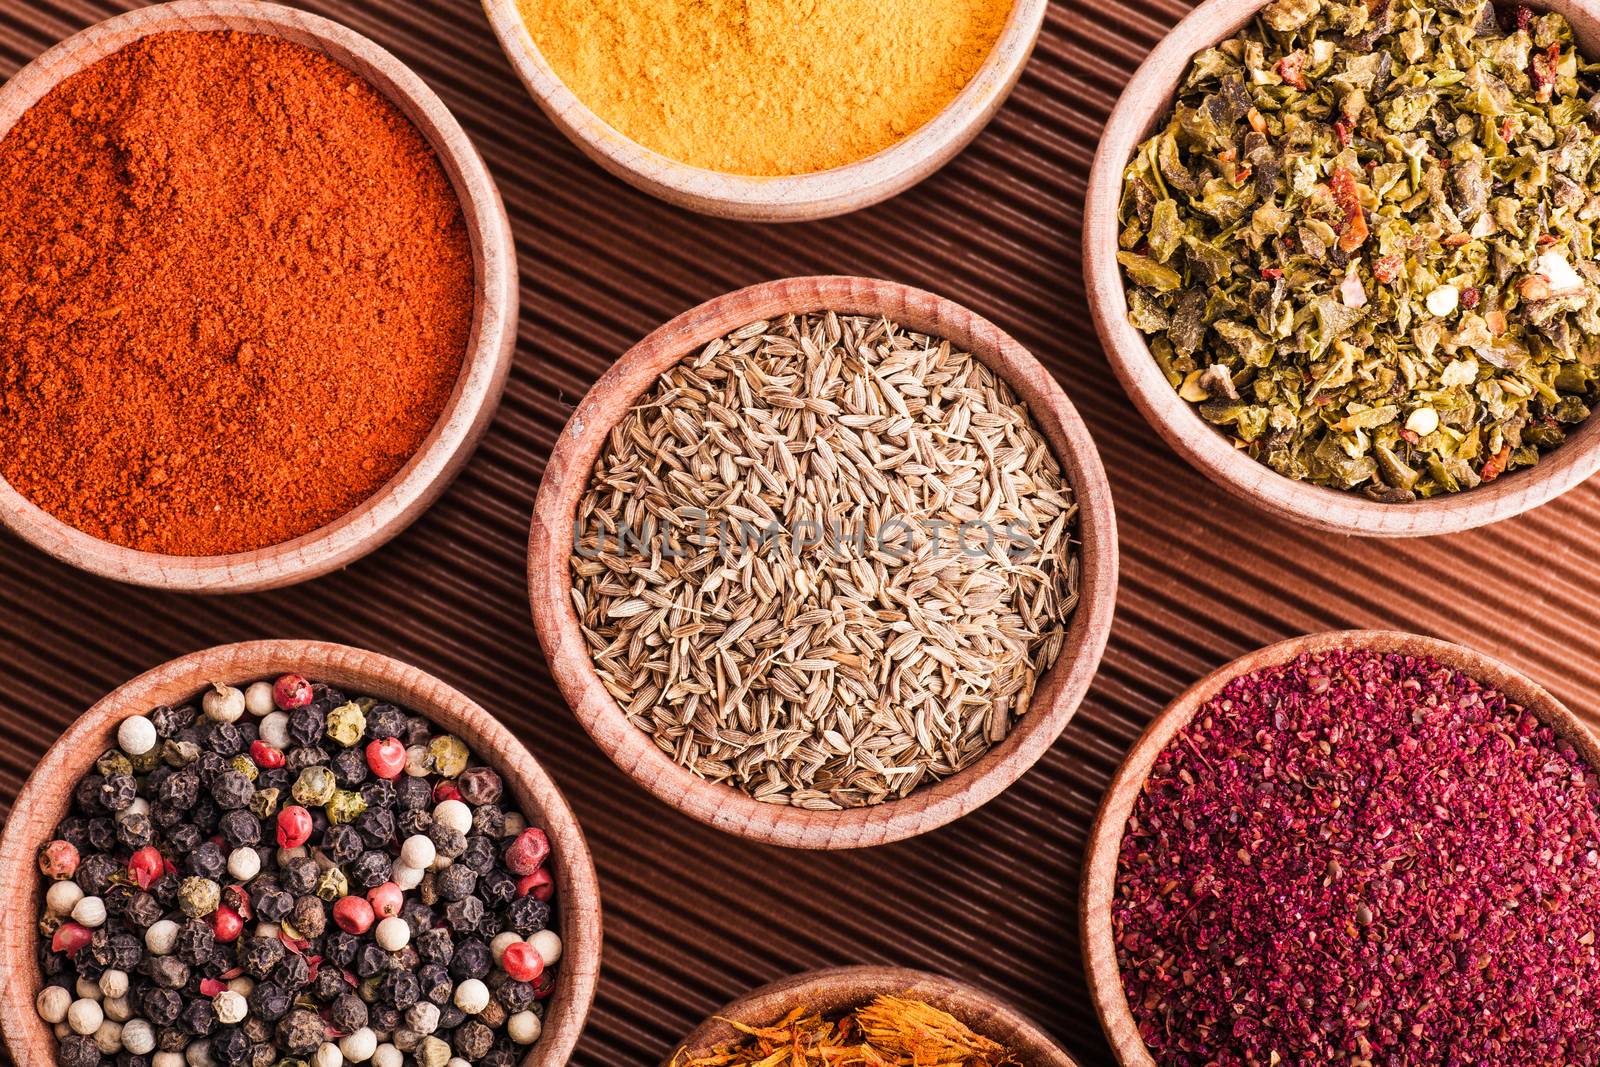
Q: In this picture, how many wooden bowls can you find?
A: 7